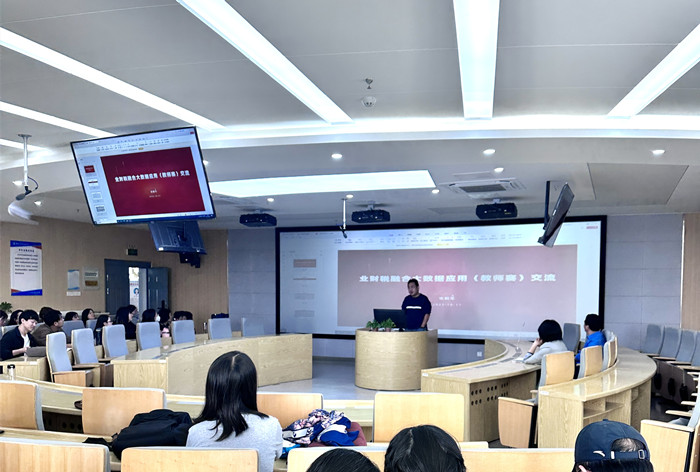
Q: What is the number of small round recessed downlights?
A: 10